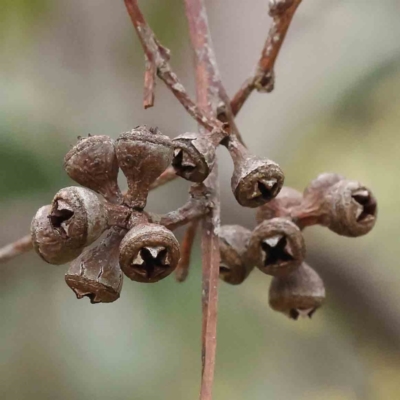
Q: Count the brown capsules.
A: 14